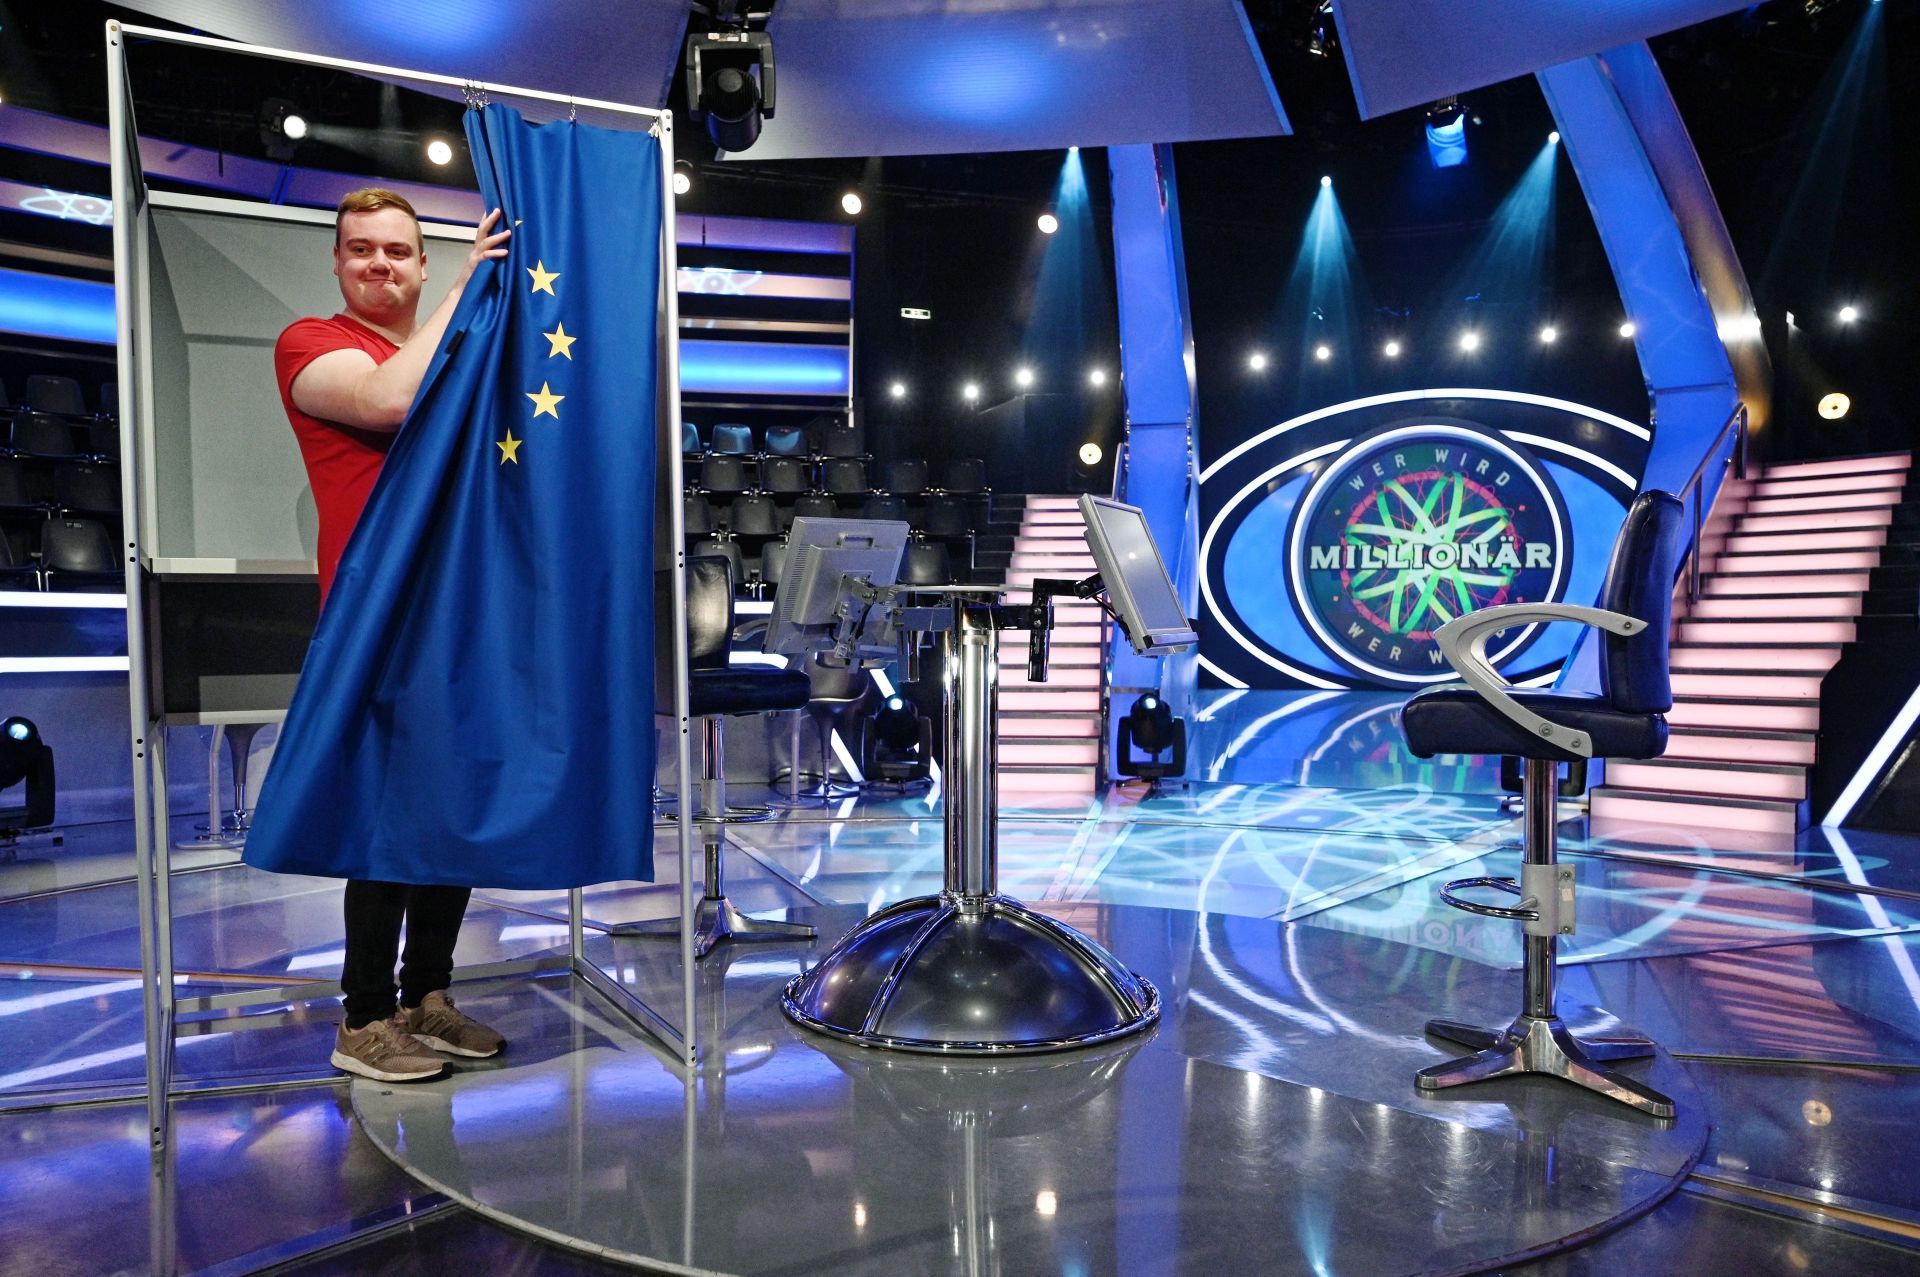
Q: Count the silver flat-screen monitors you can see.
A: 2